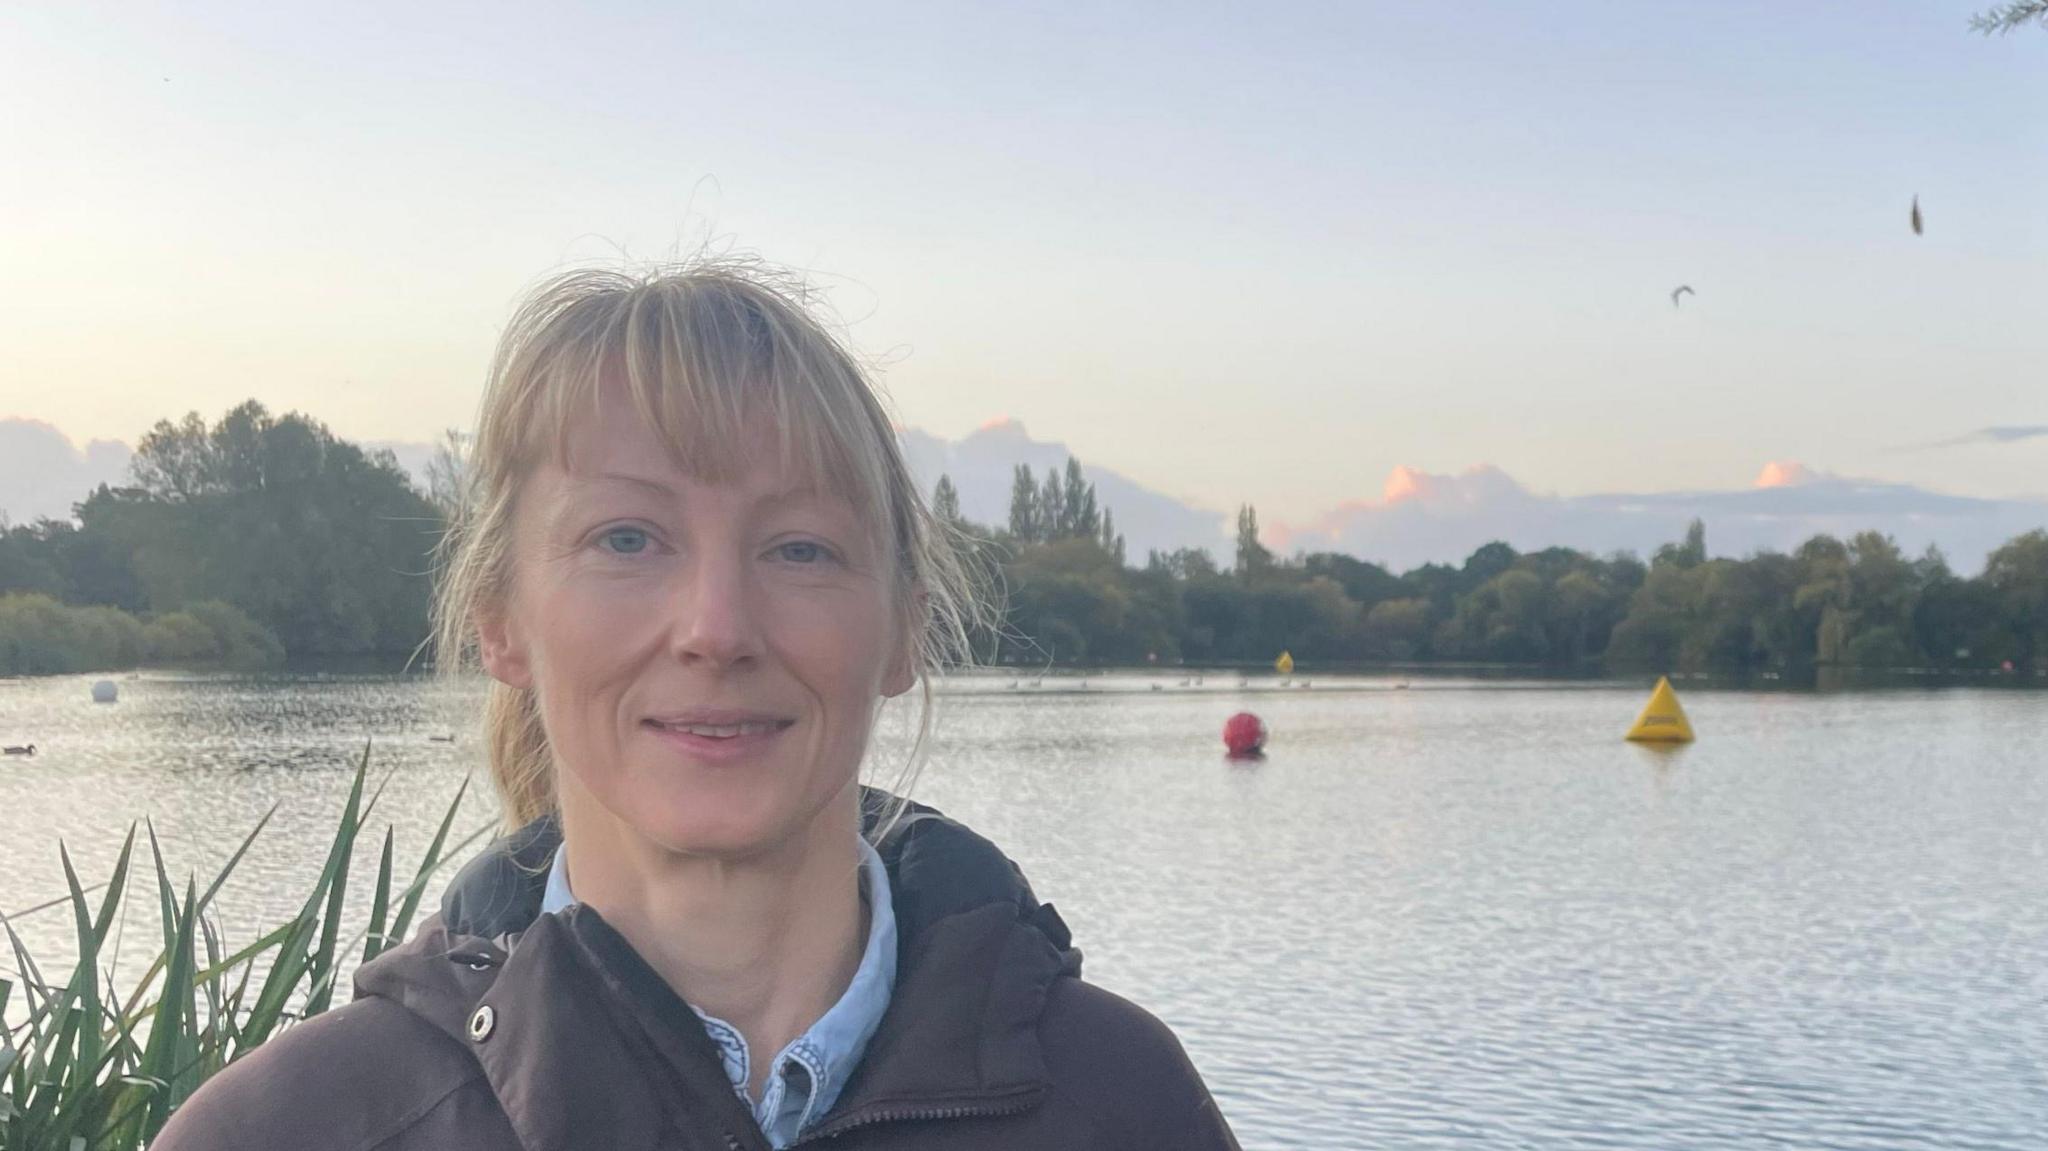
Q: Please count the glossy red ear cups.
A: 0